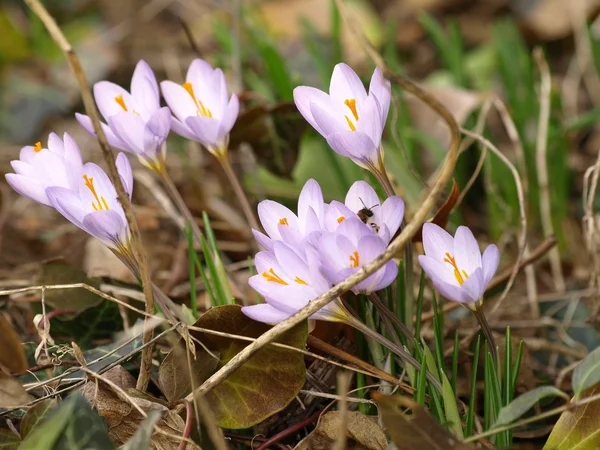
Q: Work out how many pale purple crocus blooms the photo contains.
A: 10